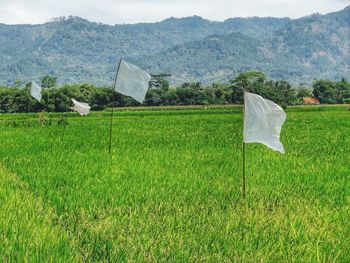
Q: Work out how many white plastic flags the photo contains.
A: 4